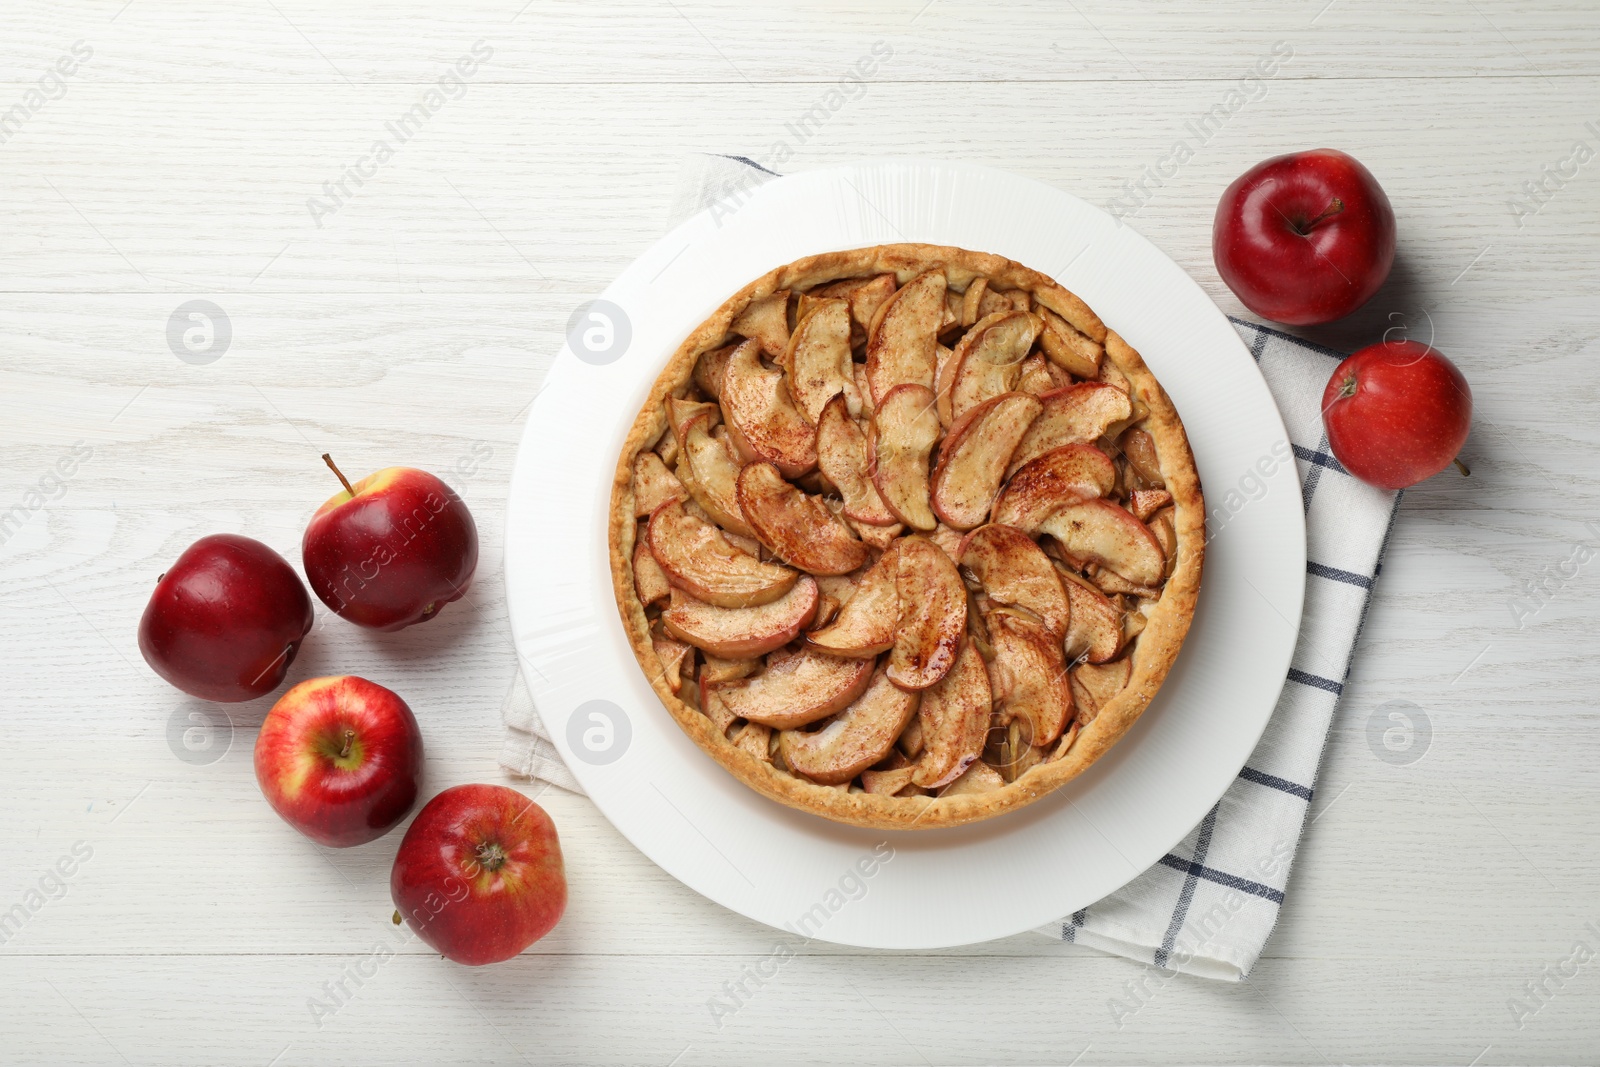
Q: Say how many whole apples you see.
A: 6